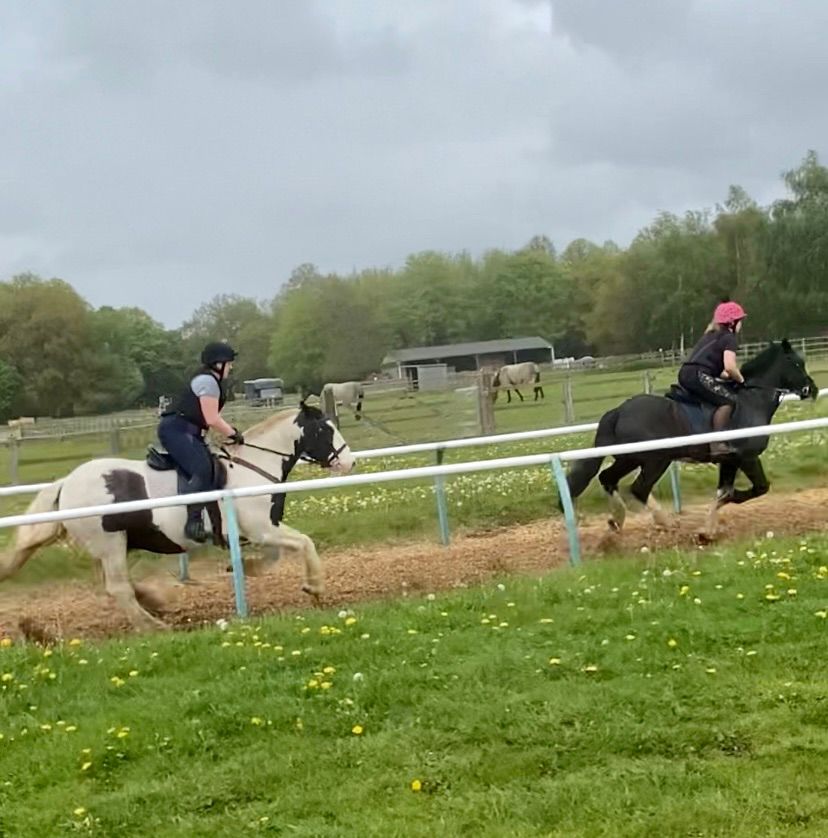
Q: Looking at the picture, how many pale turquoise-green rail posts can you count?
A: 5